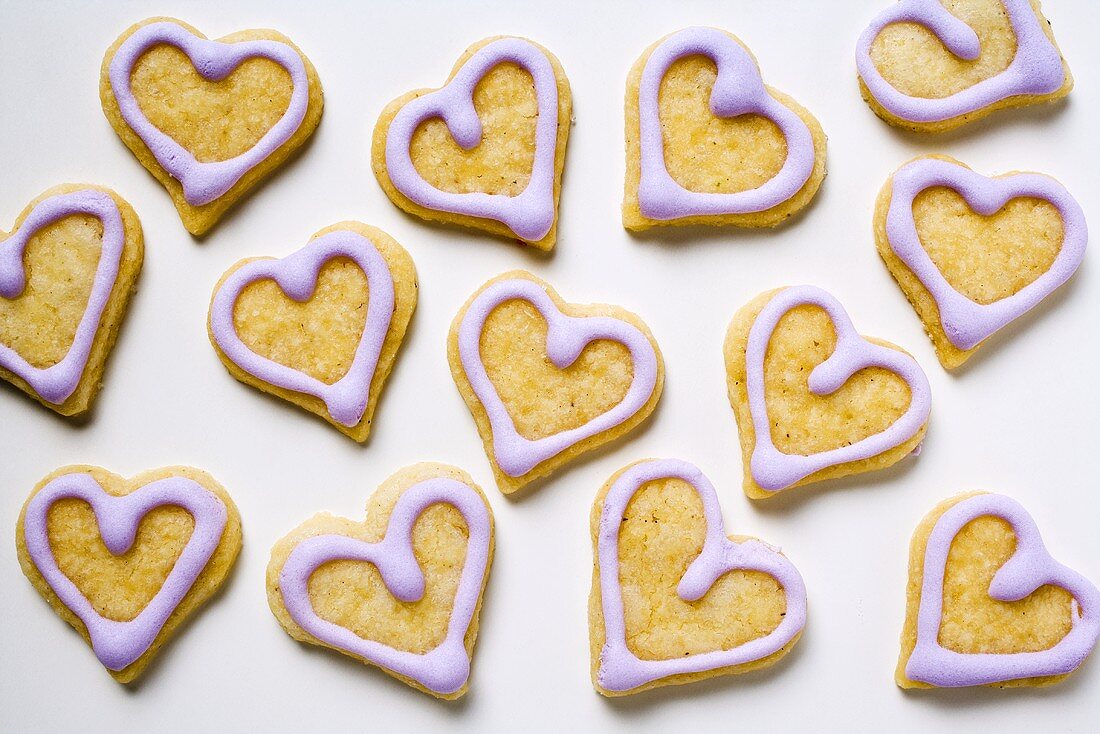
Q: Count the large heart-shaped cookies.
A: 13